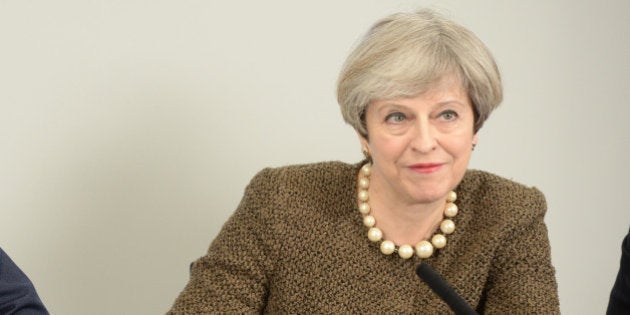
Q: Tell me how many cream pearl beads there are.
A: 13